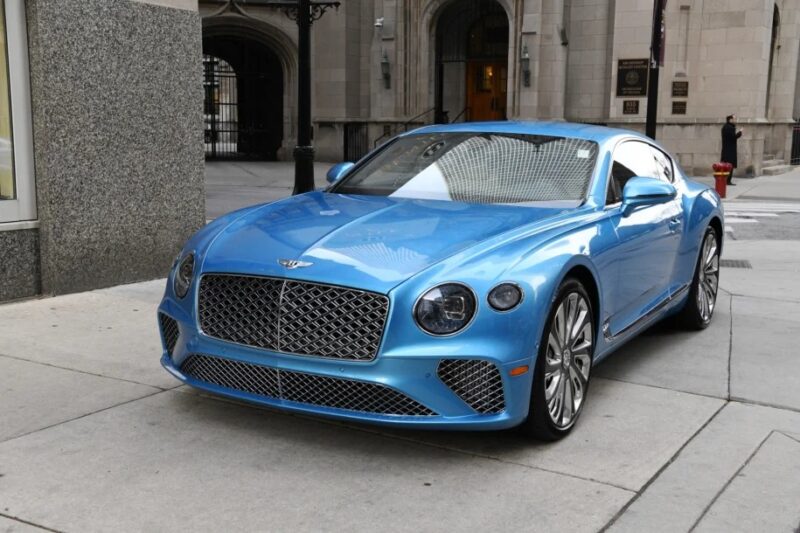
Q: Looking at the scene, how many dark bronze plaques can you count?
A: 4